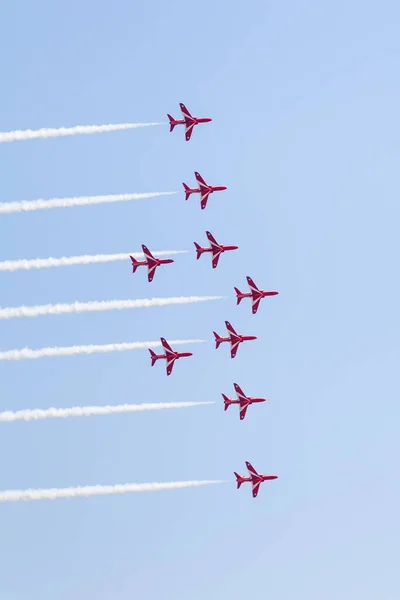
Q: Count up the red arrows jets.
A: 9